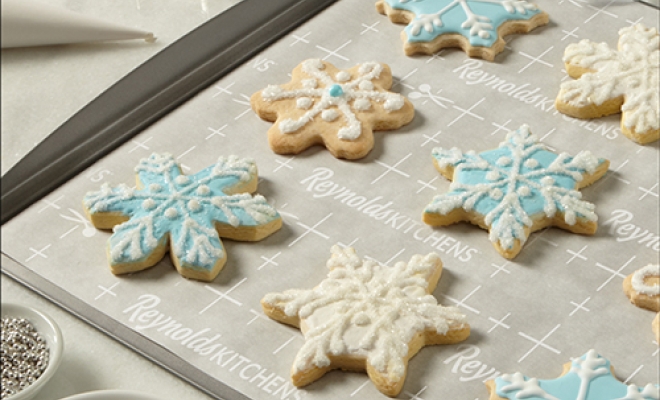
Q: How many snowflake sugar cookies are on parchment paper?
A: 8